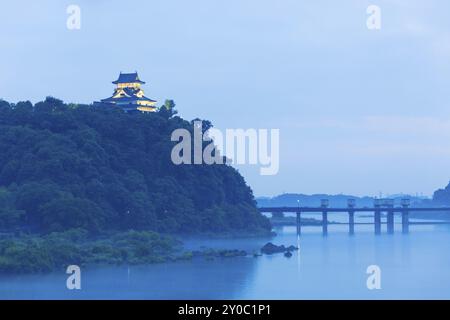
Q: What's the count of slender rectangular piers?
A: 6